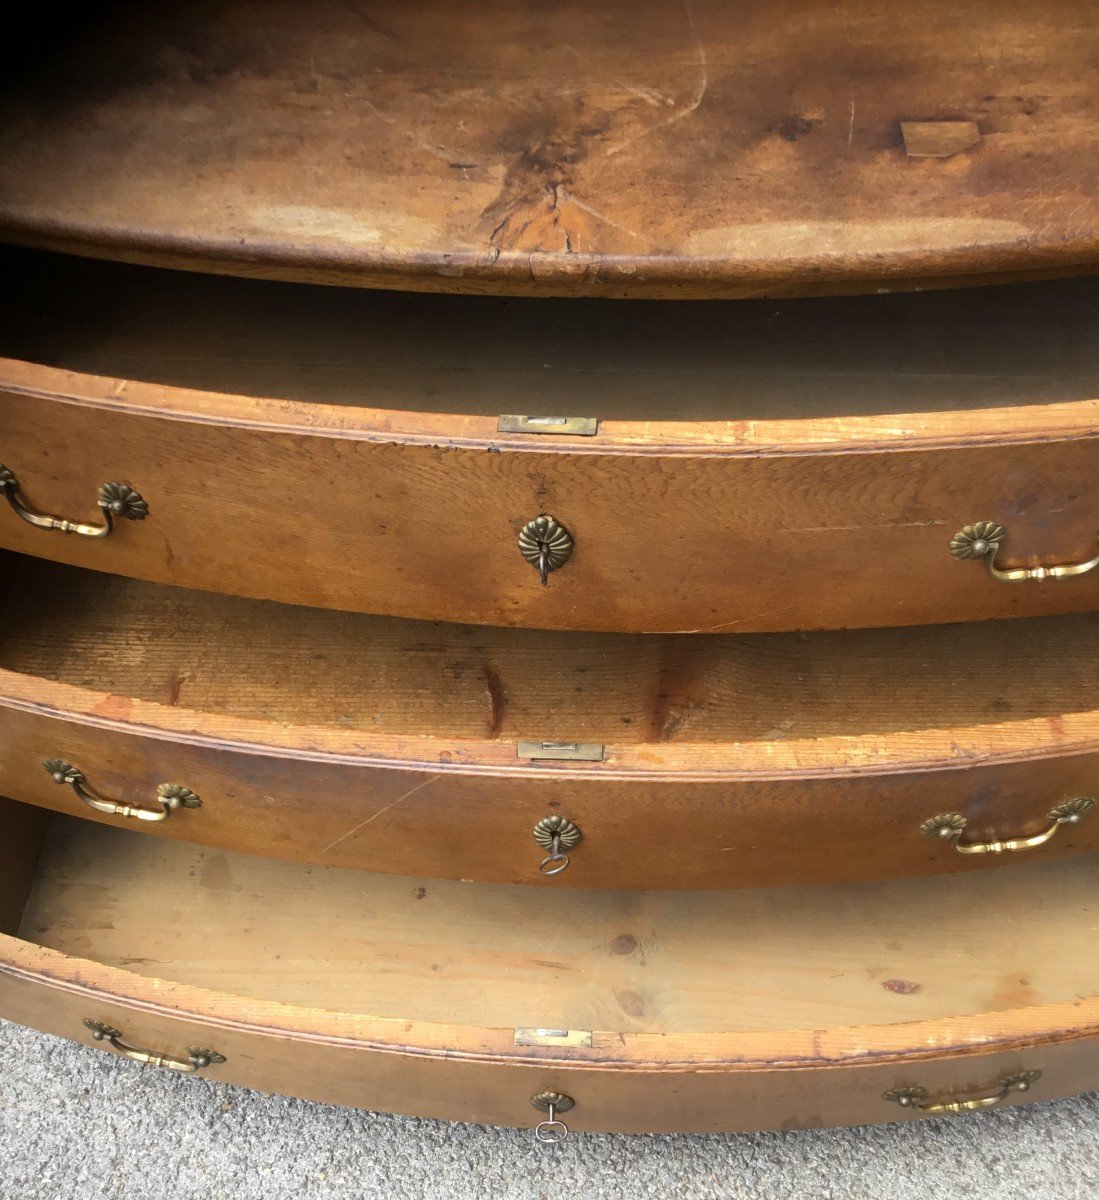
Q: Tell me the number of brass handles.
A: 6